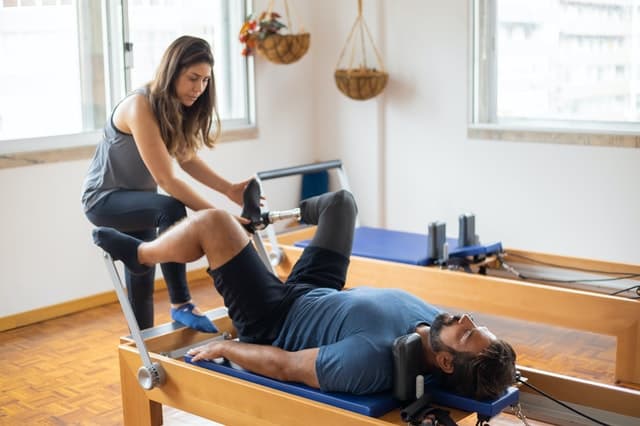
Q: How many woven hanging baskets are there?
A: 2